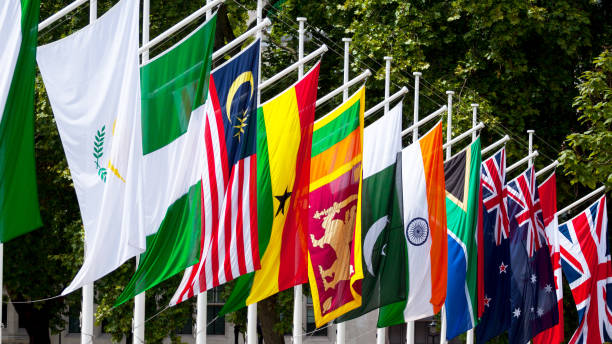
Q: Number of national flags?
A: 13